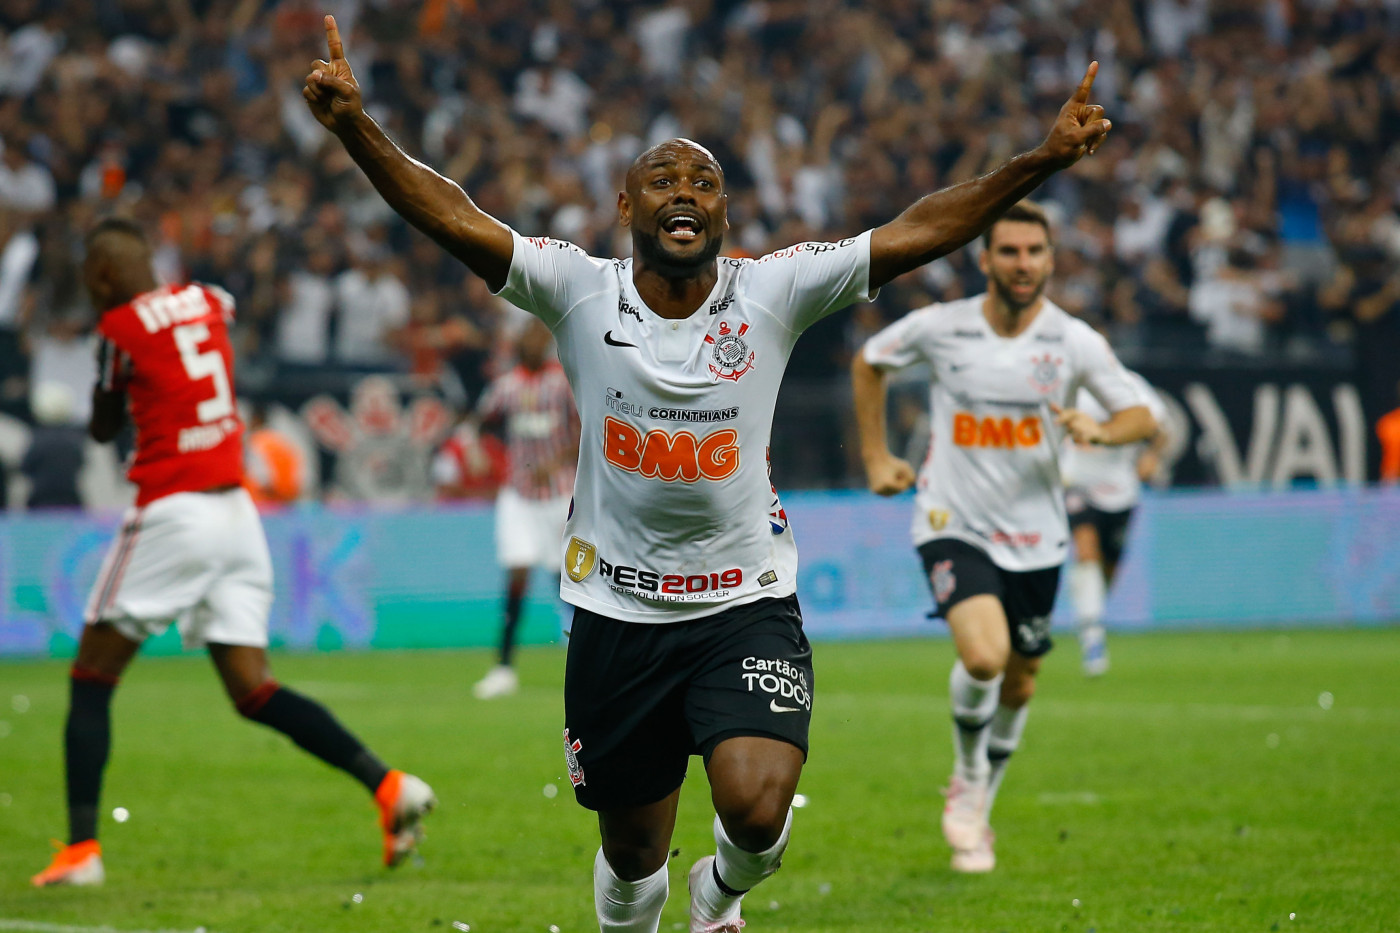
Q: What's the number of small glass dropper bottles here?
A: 0